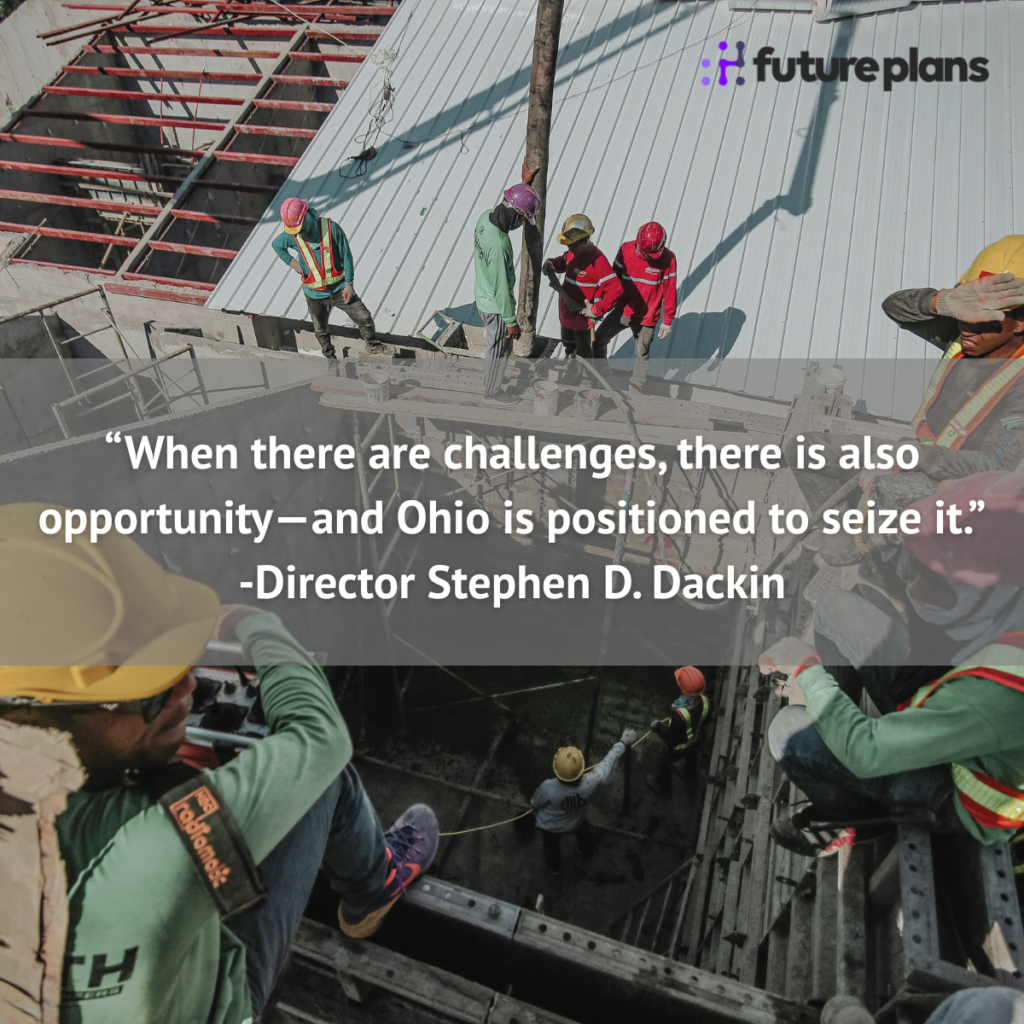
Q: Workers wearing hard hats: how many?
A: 9